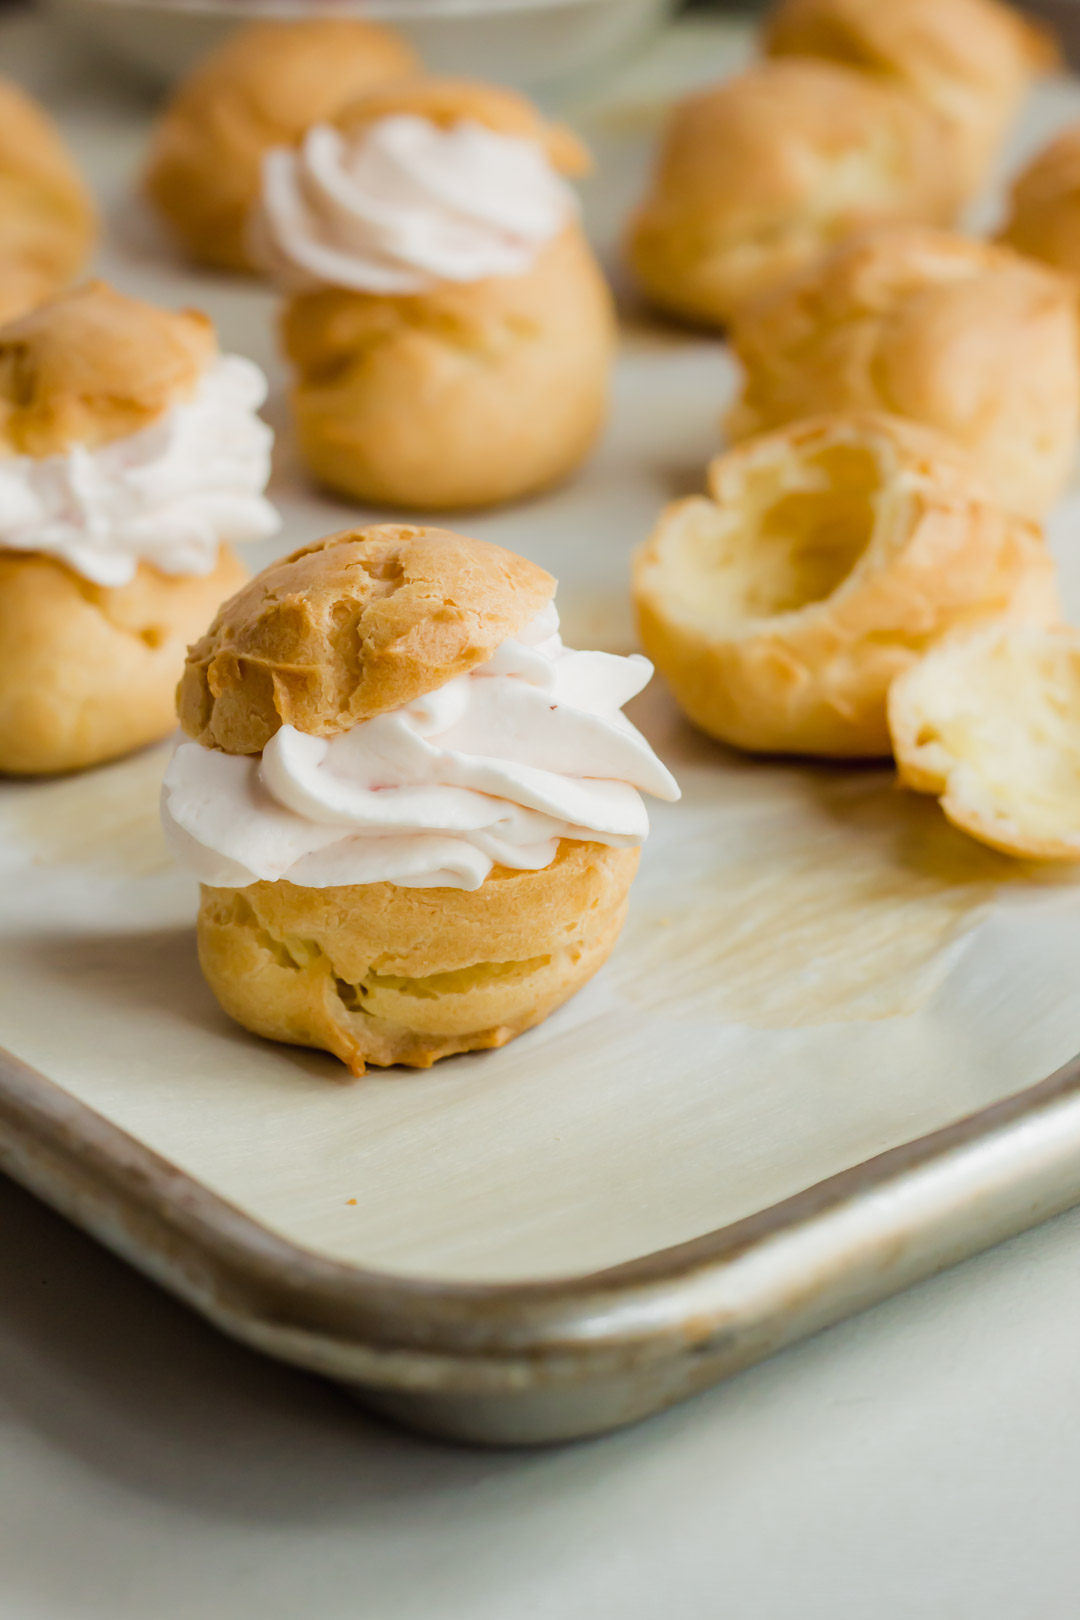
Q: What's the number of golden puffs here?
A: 10